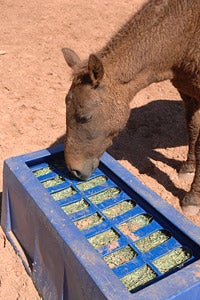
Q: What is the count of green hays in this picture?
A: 14